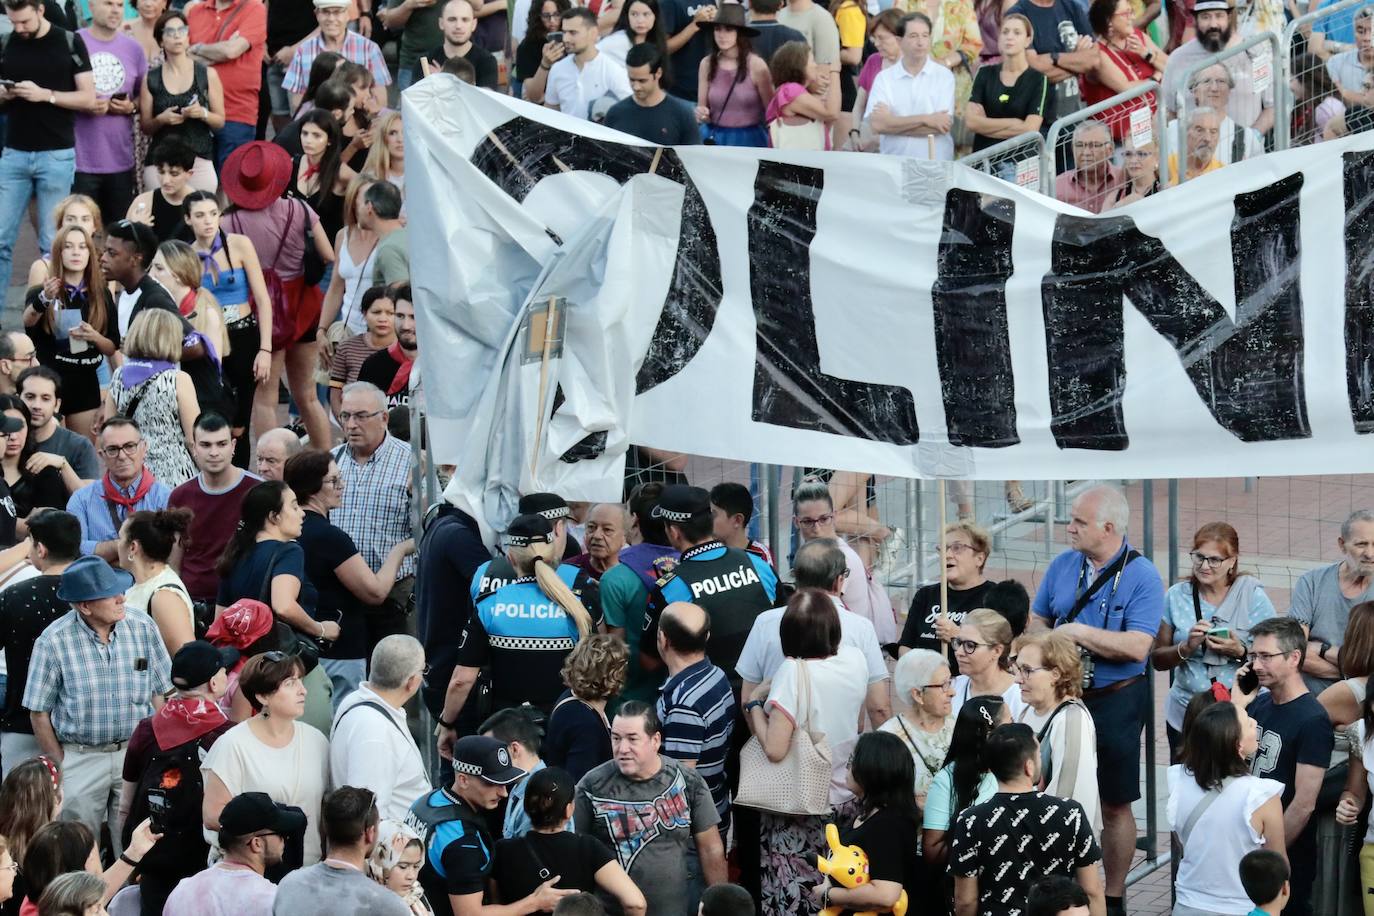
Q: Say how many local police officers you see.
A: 4